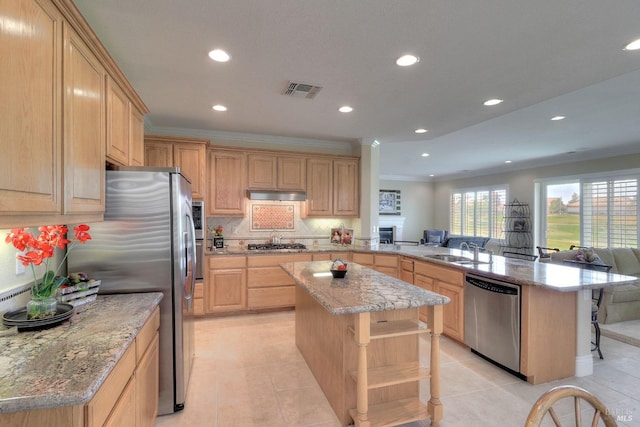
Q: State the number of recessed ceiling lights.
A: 11